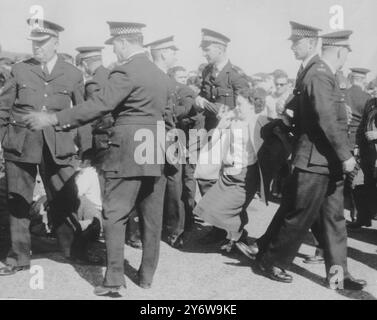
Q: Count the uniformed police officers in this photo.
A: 8